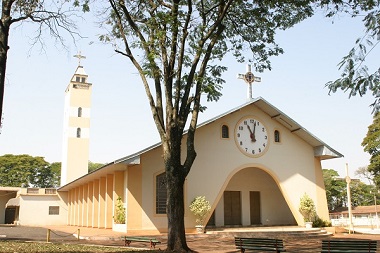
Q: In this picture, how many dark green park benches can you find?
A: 3